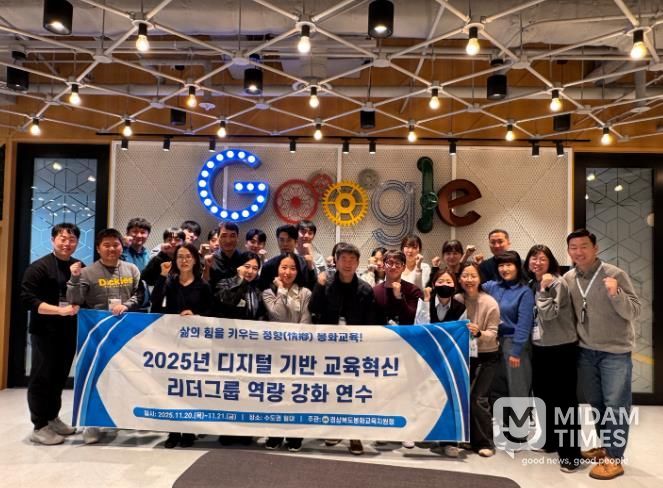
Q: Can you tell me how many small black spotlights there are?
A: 9